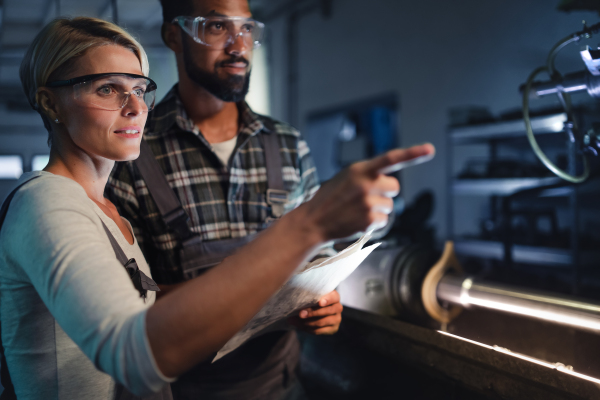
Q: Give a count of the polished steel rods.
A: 1